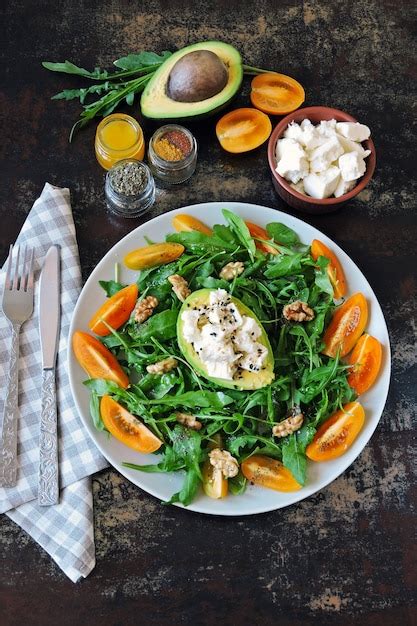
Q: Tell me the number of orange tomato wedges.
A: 12